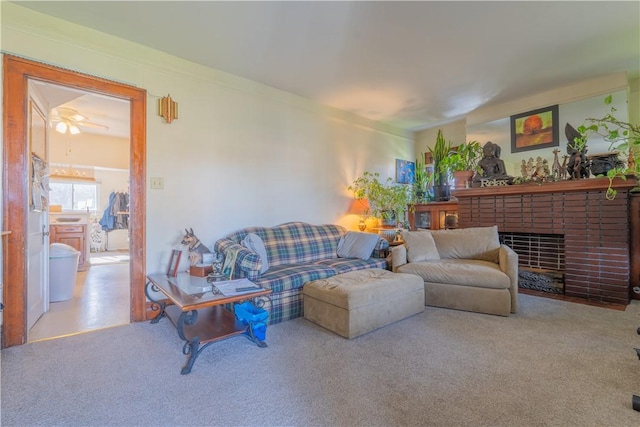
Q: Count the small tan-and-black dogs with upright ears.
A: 1